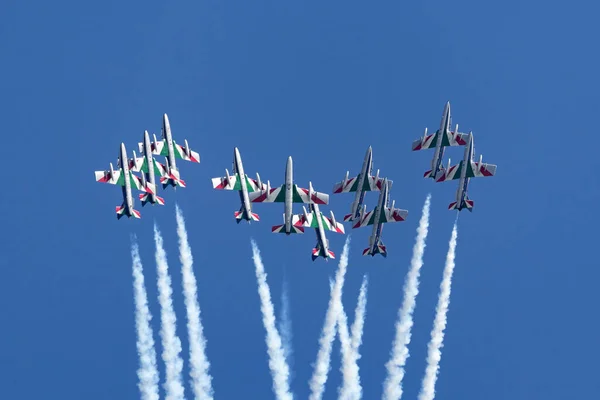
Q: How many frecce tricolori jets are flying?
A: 10